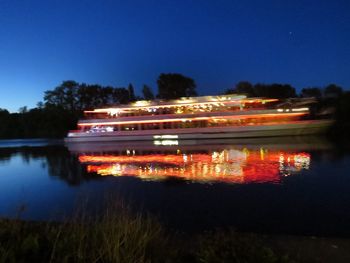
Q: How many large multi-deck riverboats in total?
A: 1